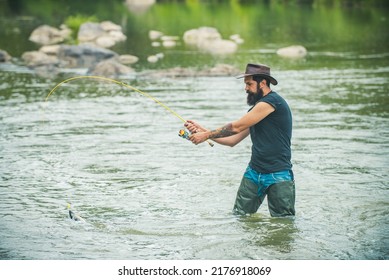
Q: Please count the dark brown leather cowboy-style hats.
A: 1